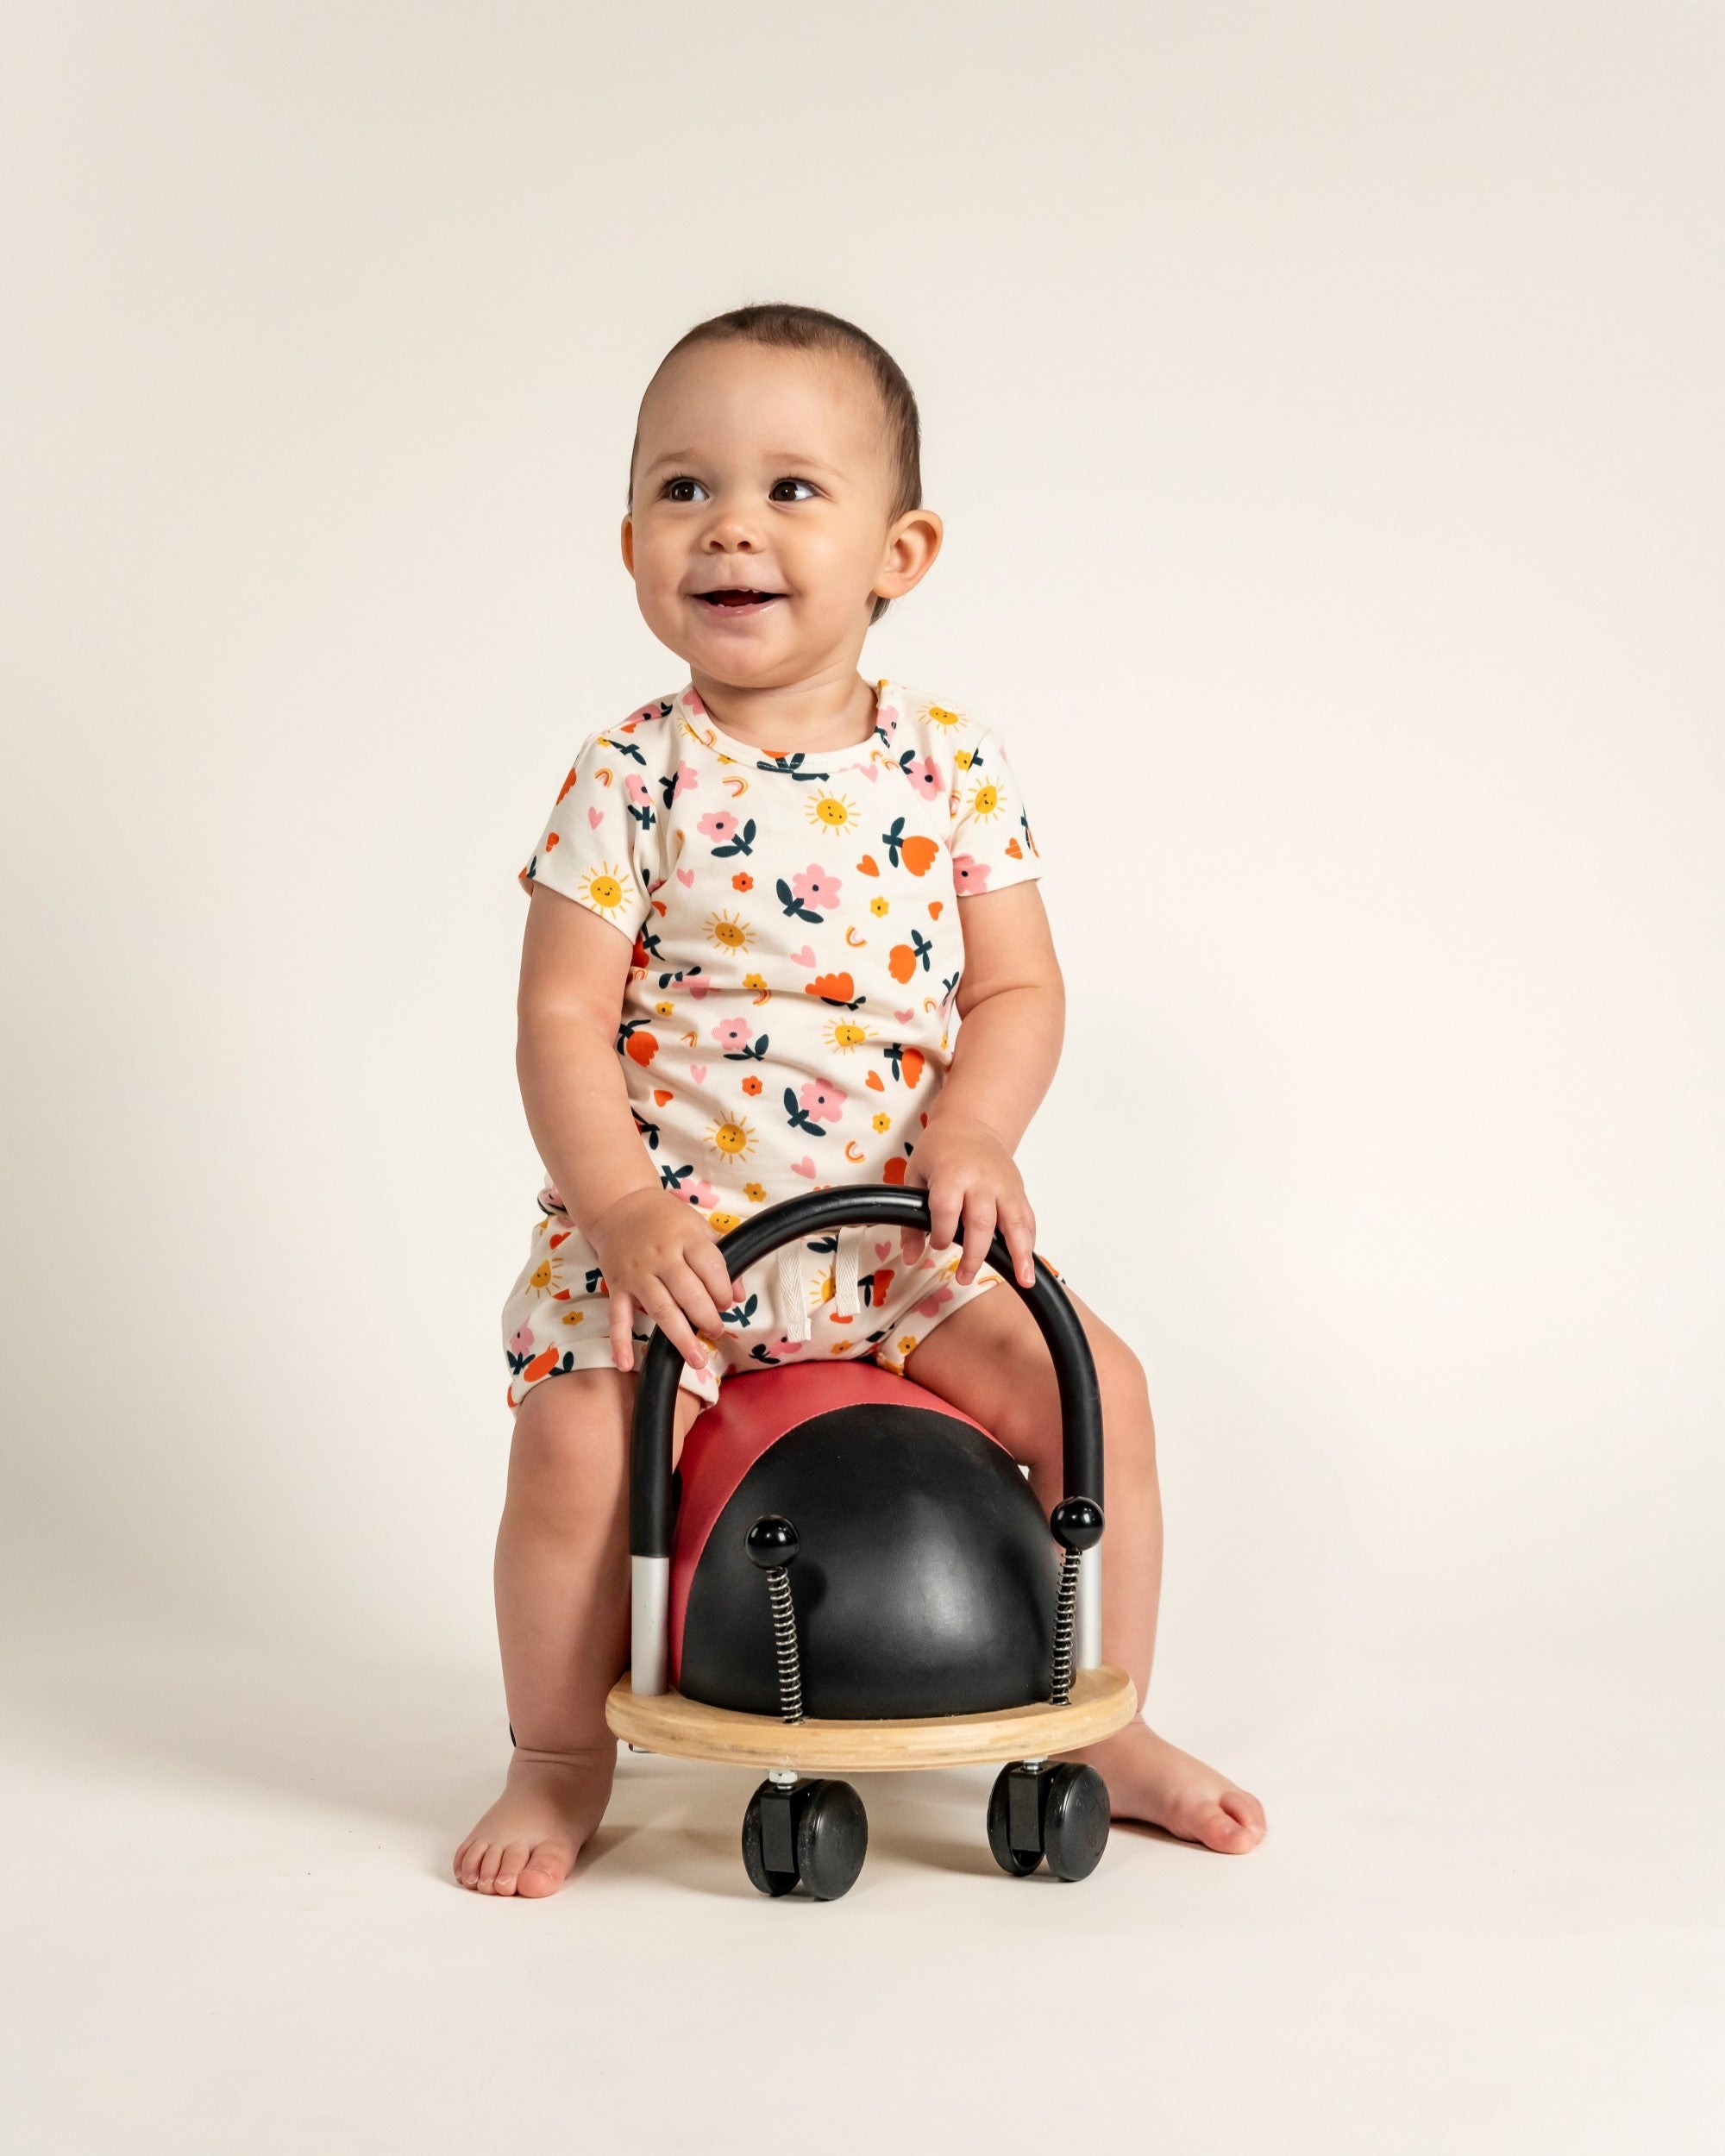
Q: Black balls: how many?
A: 2